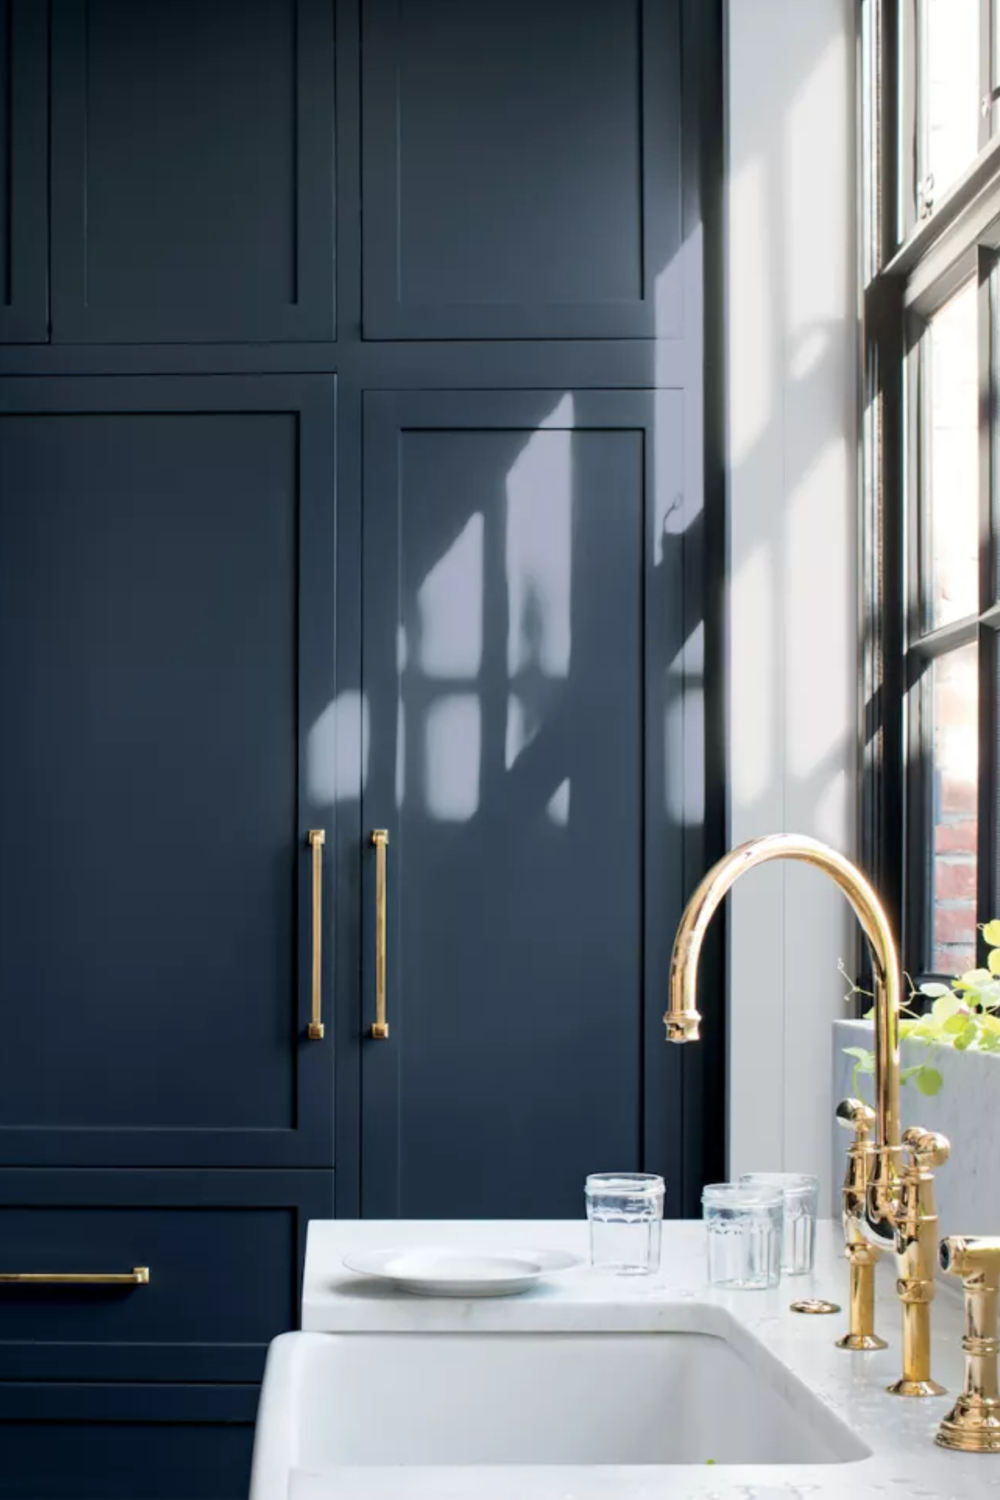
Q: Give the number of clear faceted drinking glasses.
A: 3